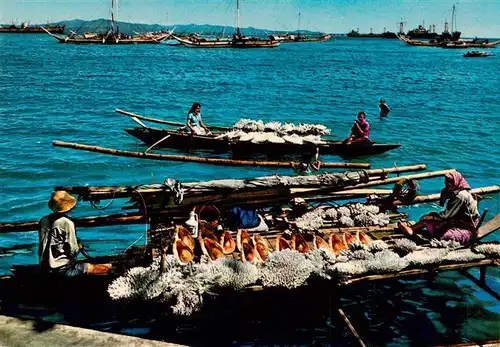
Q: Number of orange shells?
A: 14